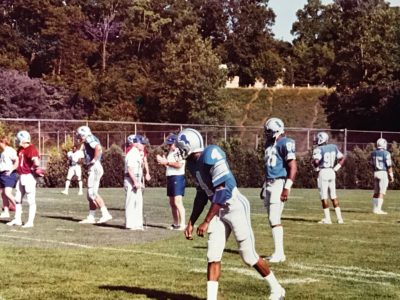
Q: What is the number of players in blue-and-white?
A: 5